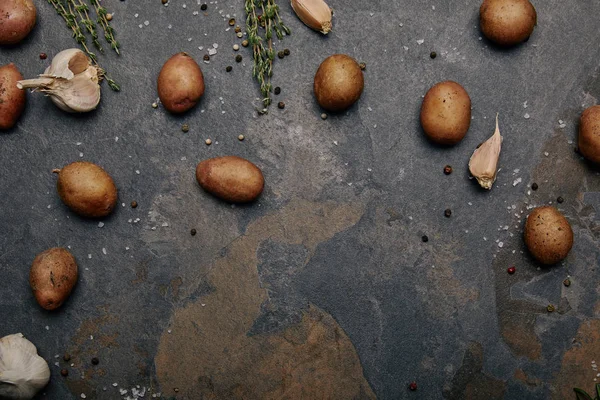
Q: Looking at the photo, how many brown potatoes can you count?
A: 11